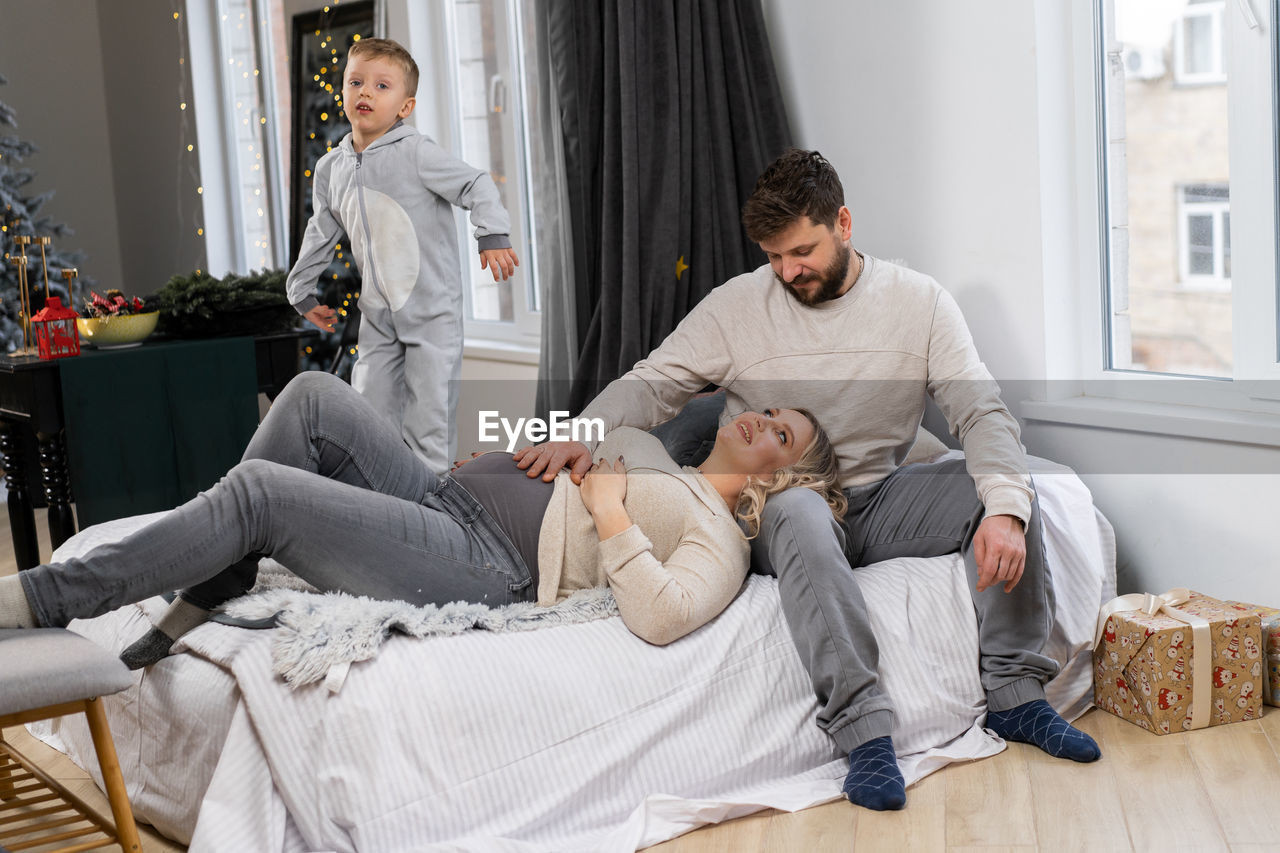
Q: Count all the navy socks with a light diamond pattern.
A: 2